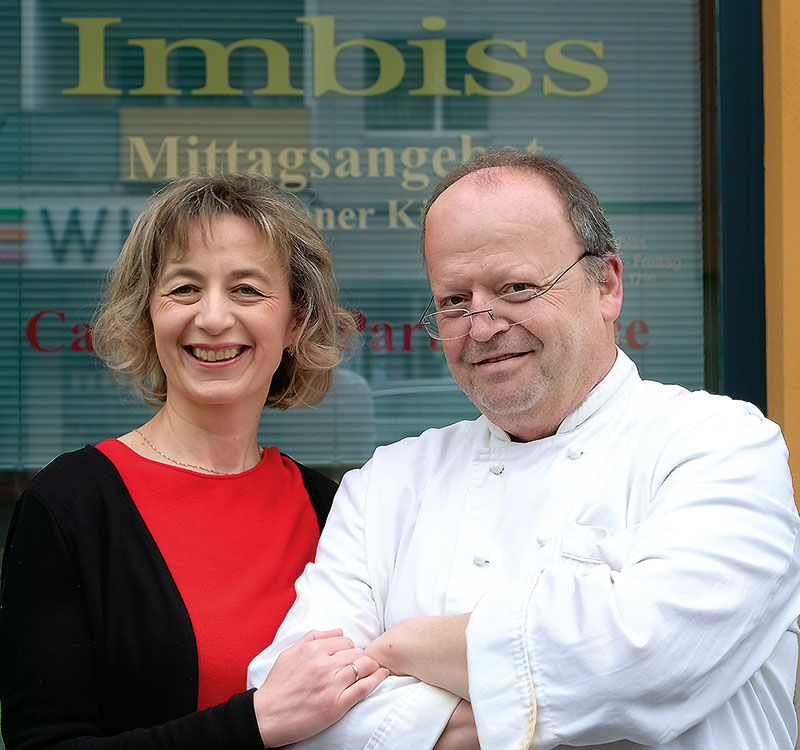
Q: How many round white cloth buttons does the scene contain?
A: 4